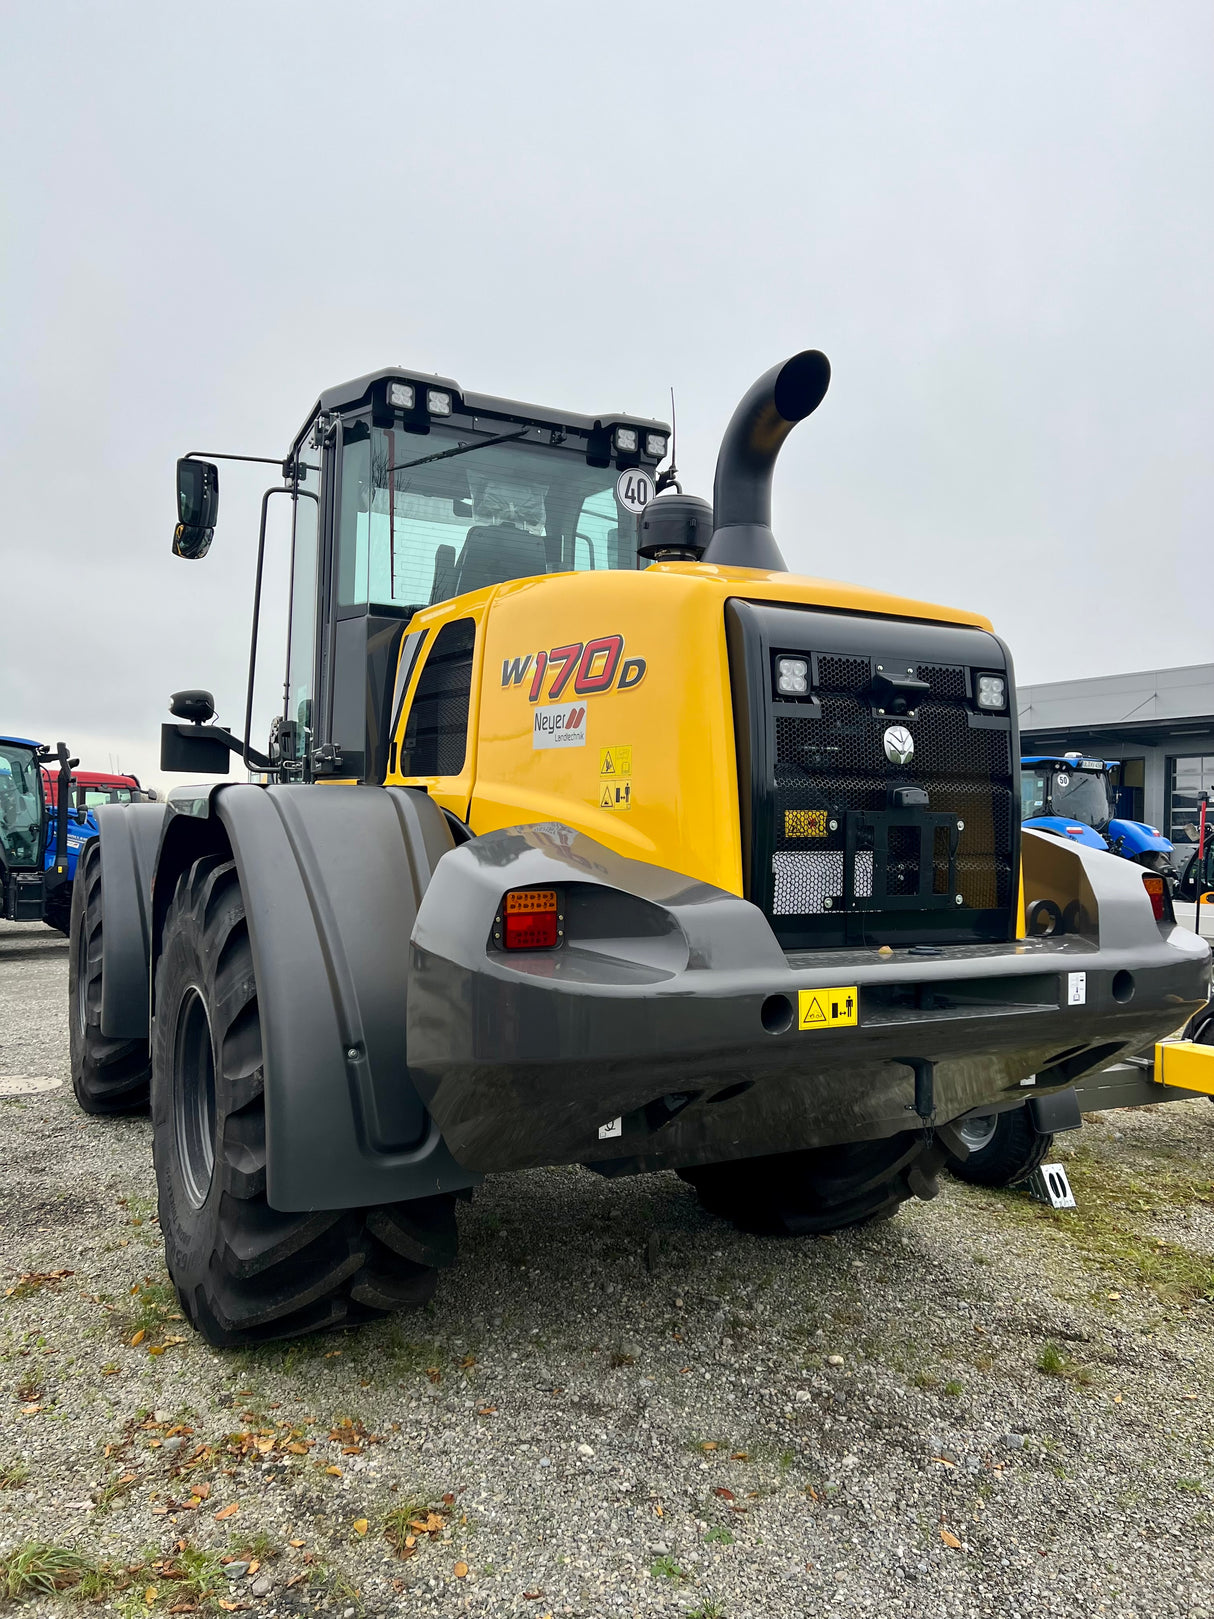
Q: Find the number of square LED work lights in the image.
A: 6